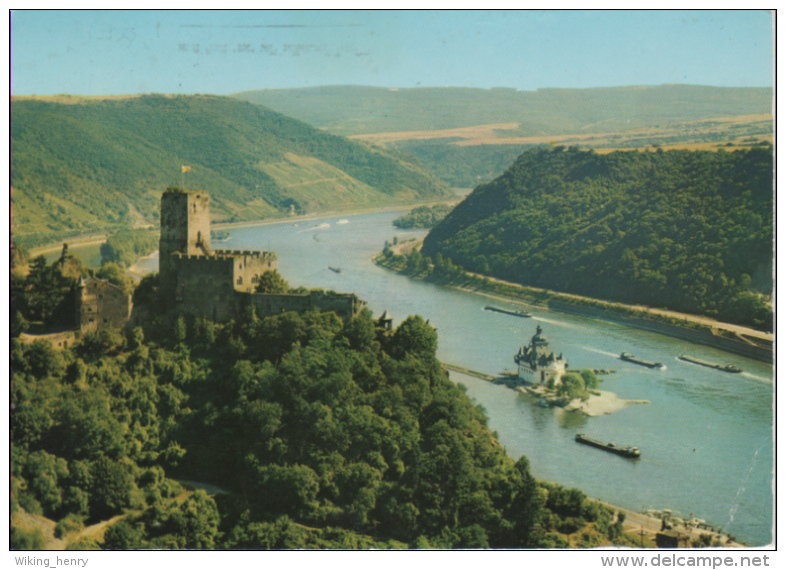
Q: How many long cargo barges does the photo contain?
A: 4